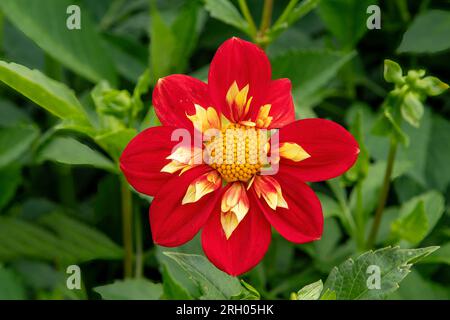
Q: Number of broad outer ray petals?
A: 8